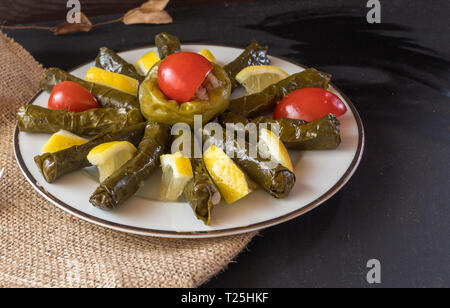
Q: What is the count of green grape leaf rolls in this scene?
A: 11